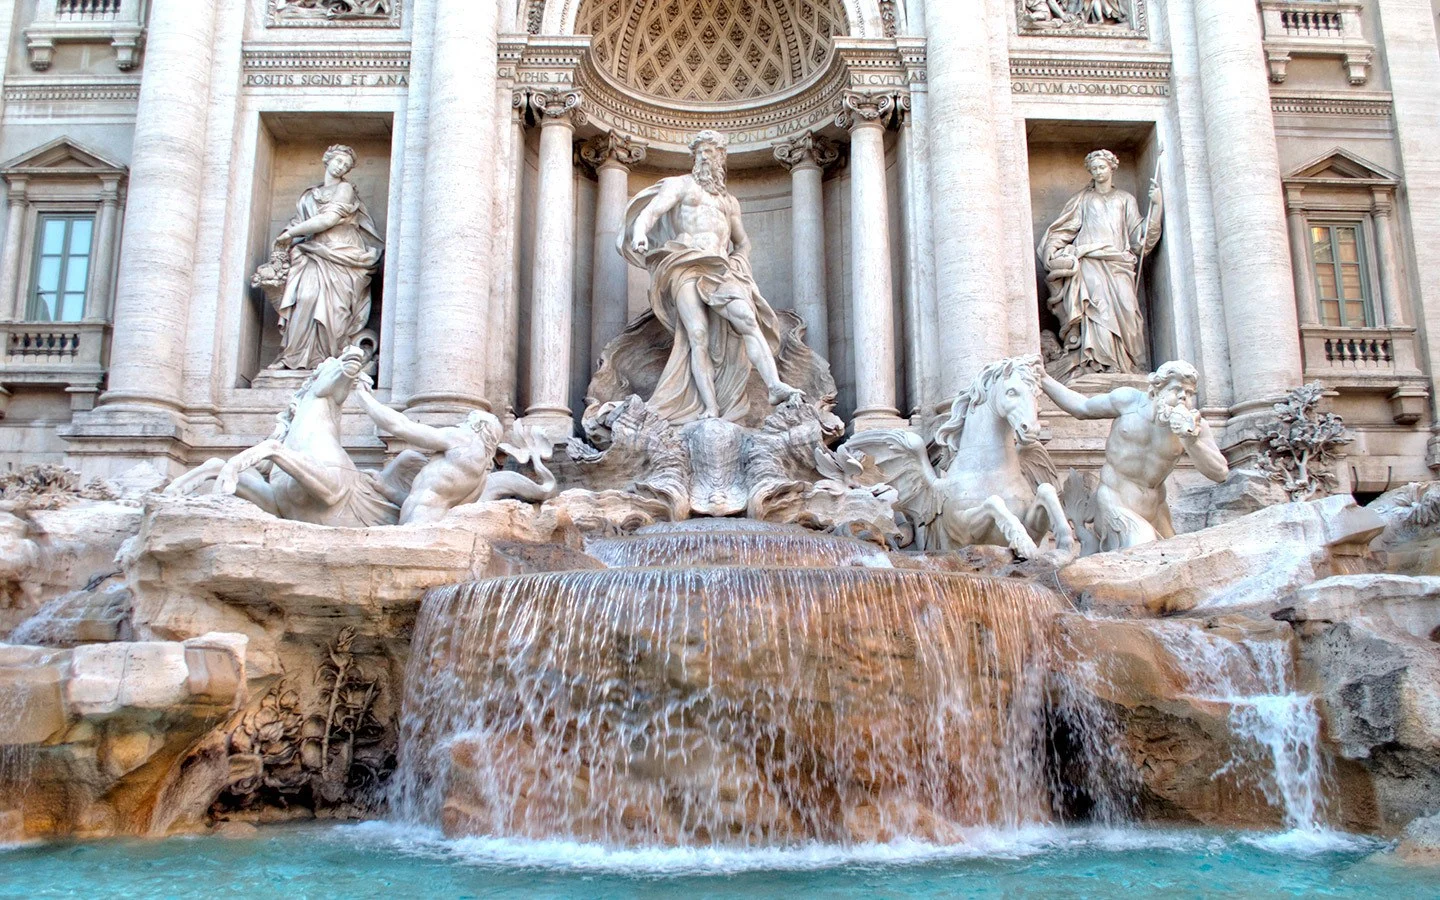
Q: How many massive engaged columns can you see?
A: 4